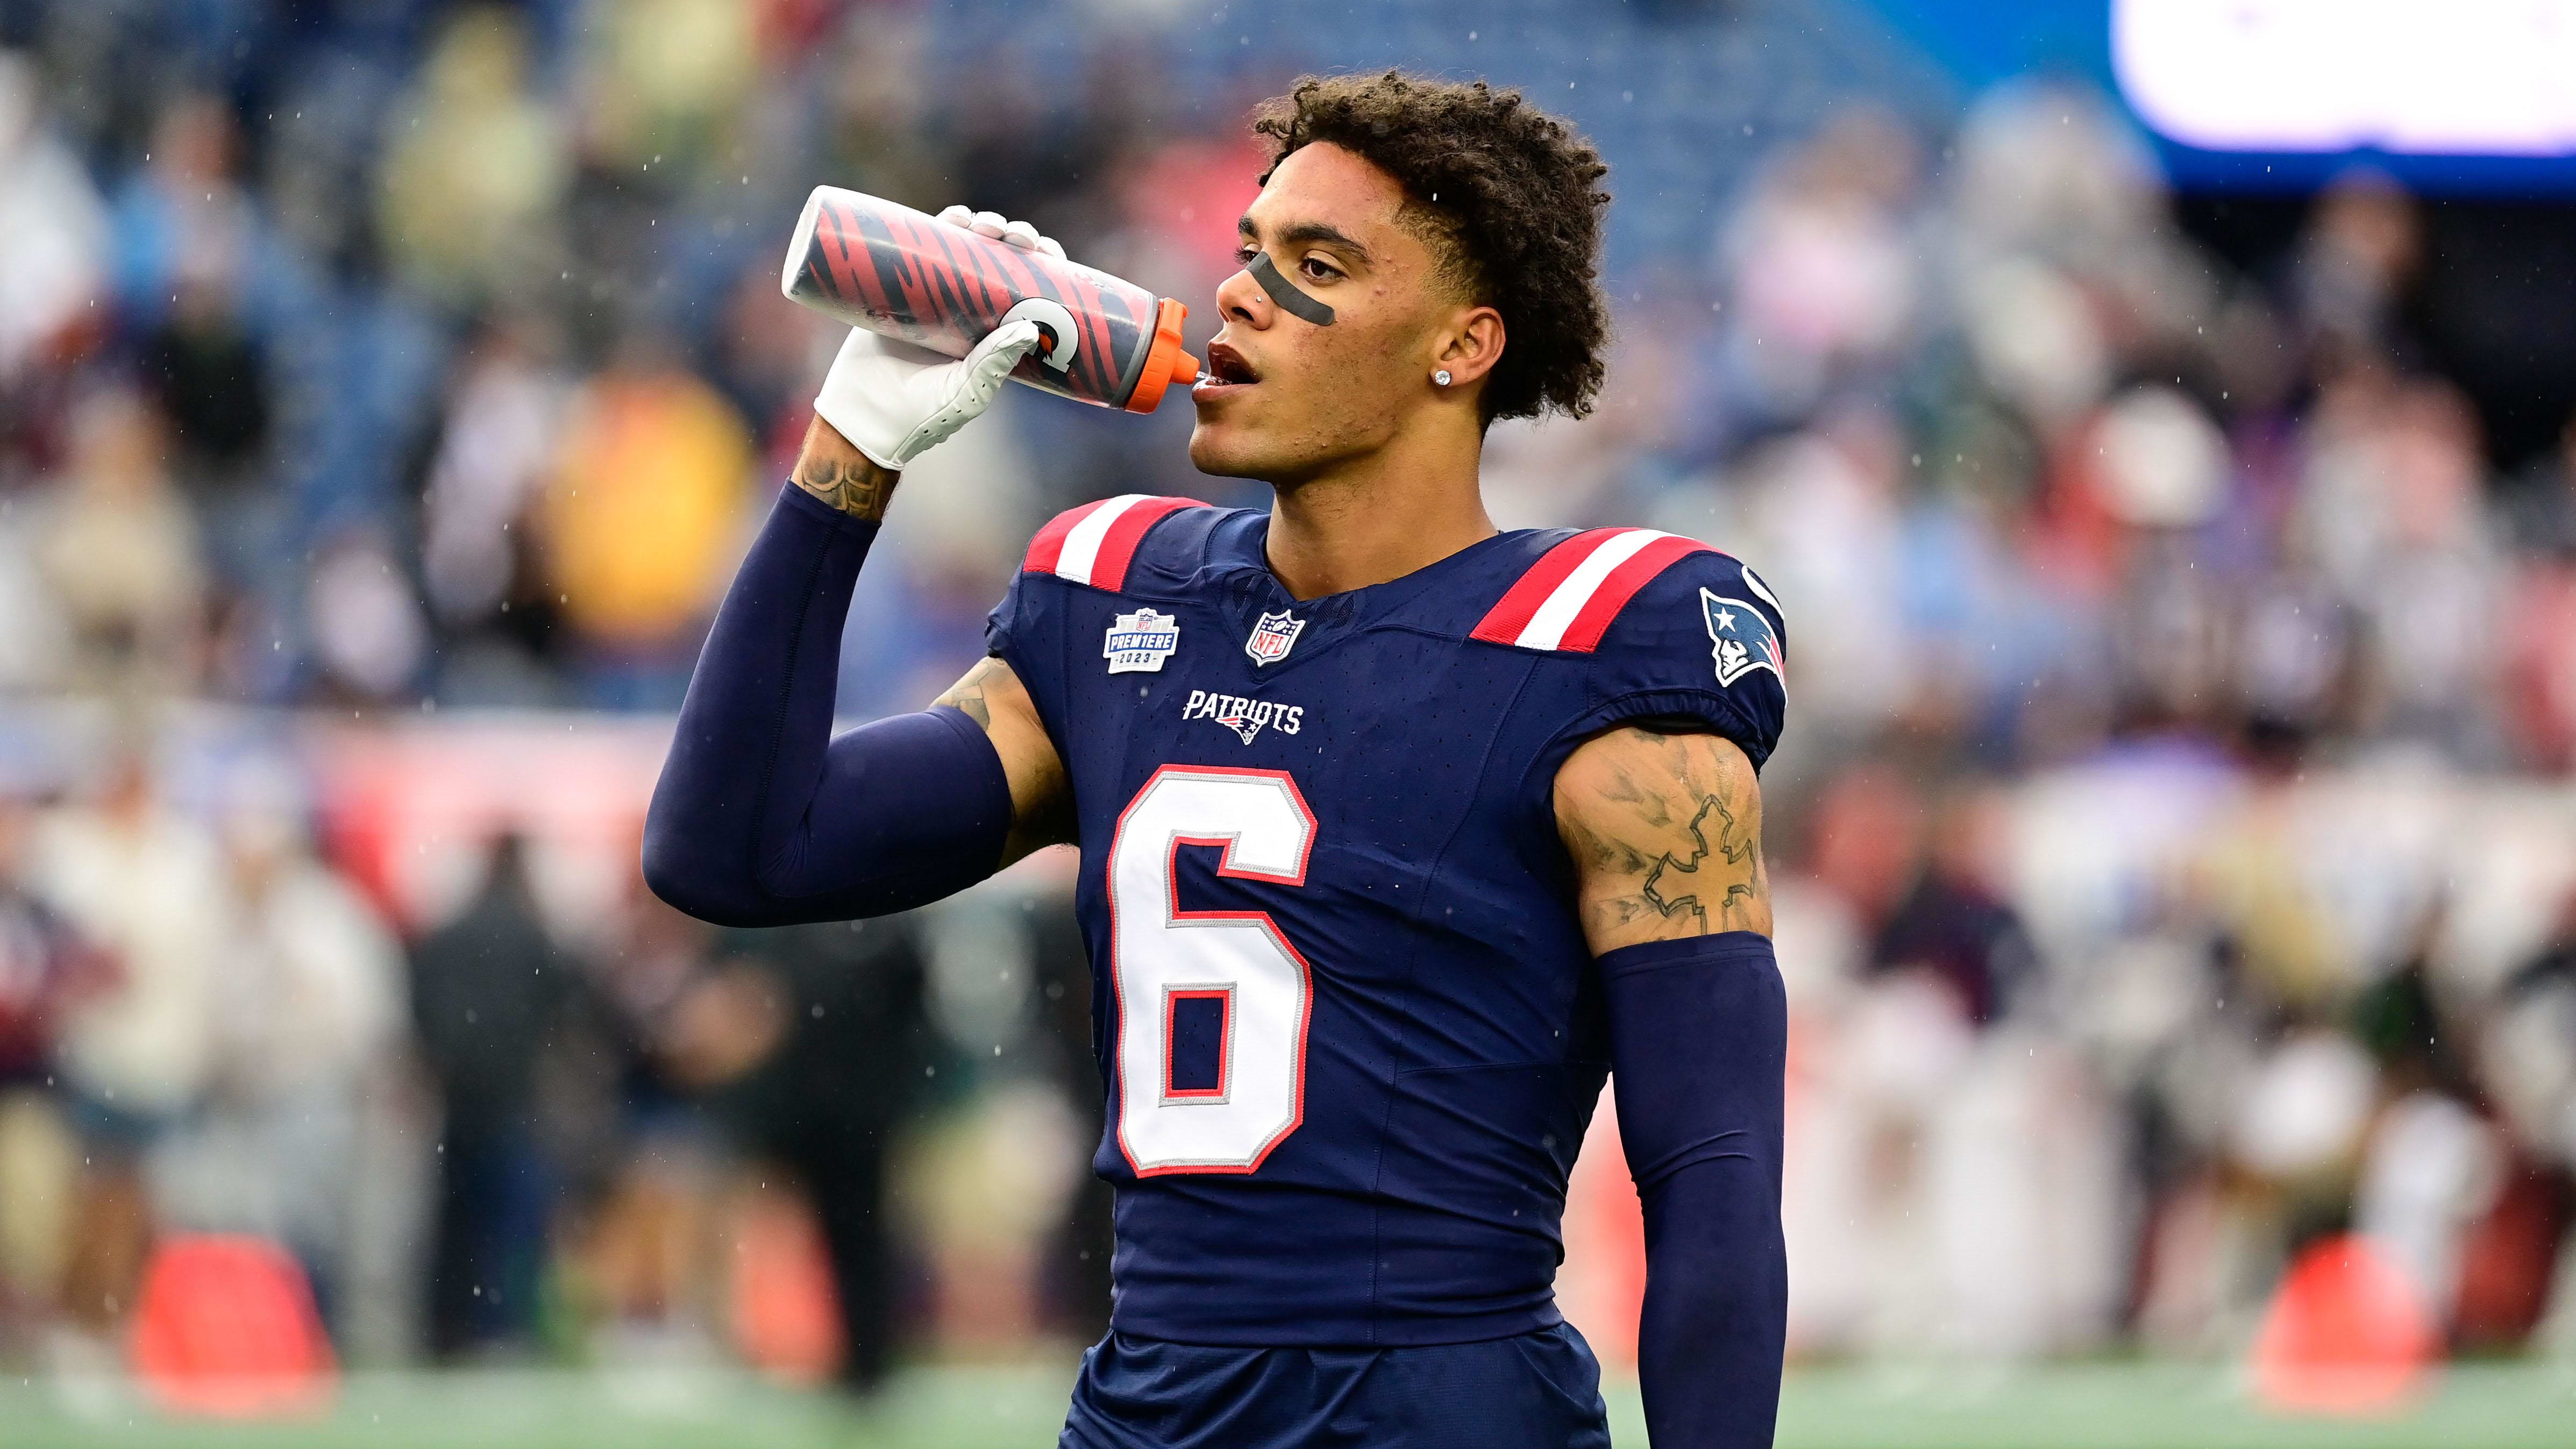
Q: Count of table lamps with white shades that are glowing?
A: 0